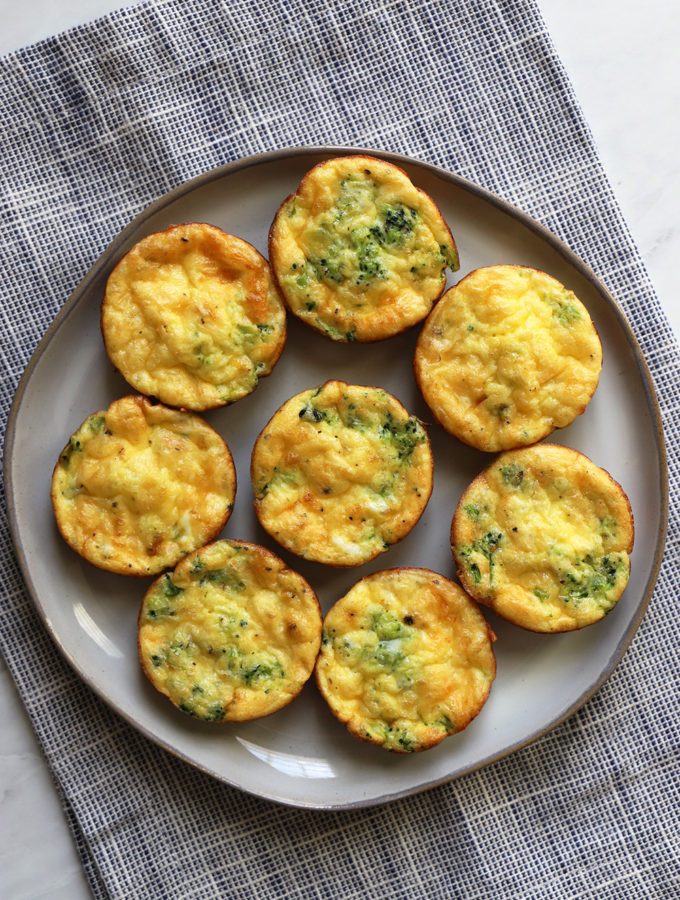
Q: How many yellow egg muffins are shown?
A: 8